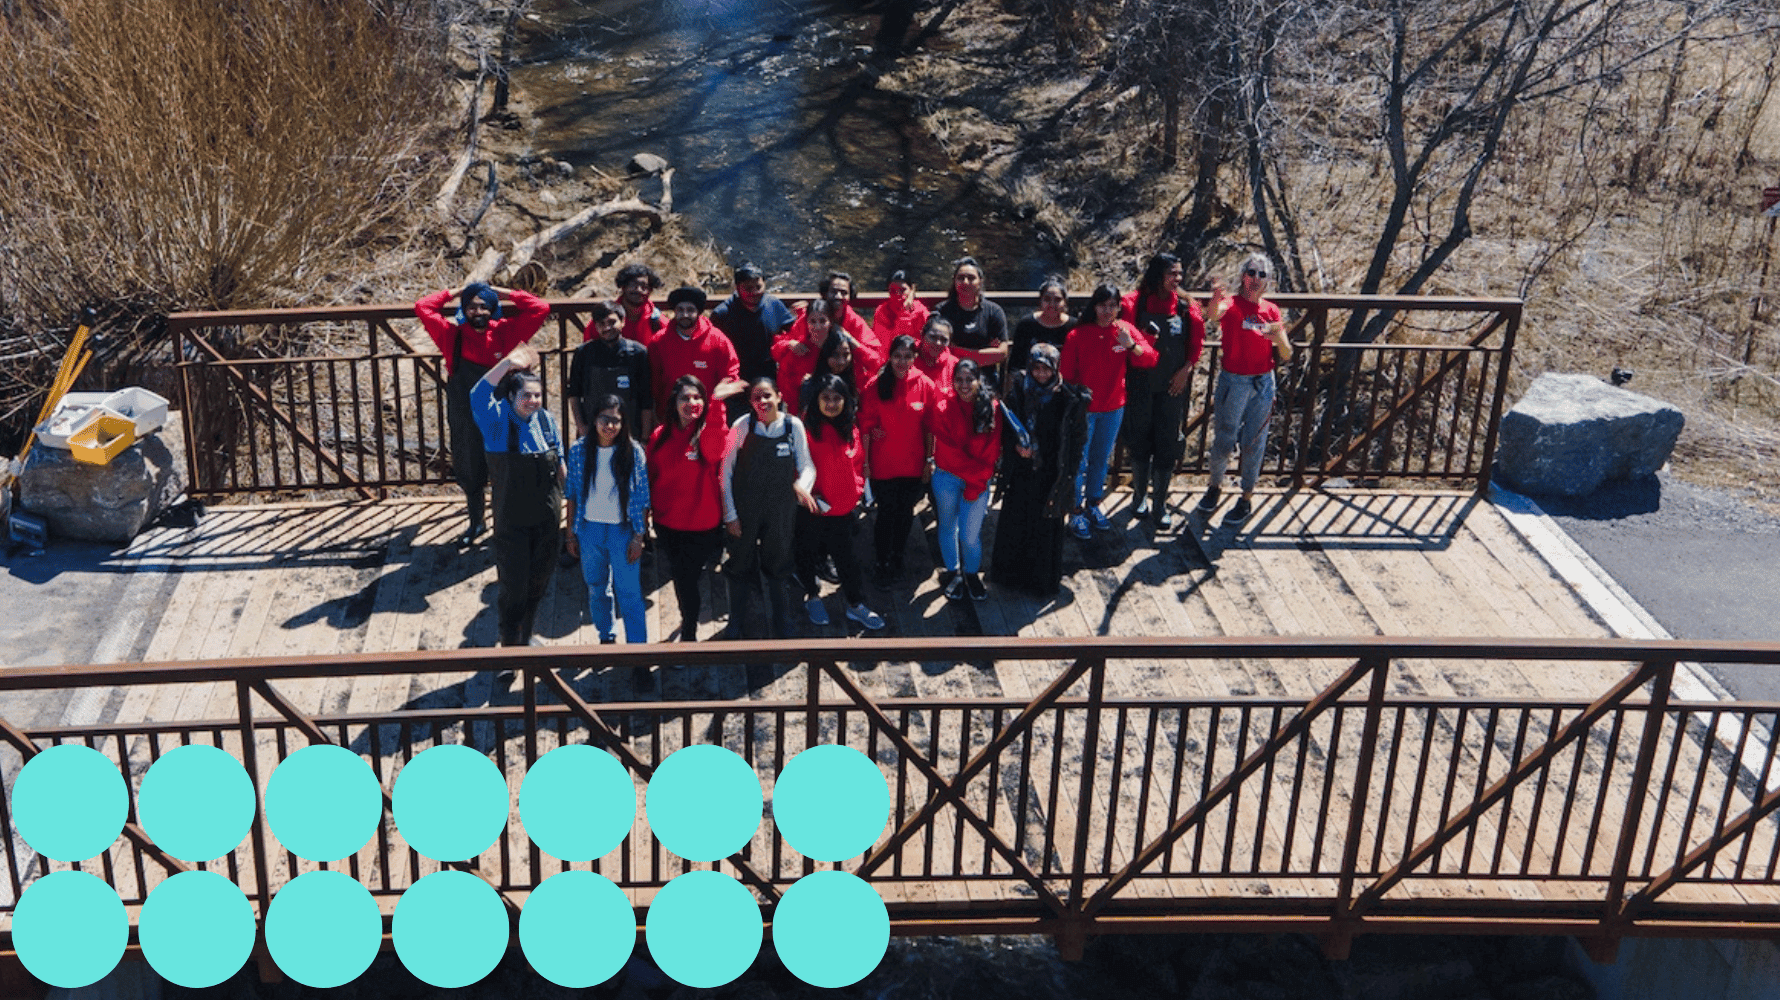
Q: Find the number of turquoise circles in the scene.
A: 14